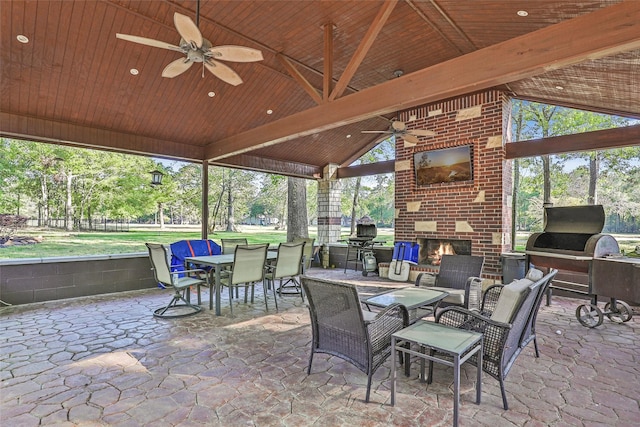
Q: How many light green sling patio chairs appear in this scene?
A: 5